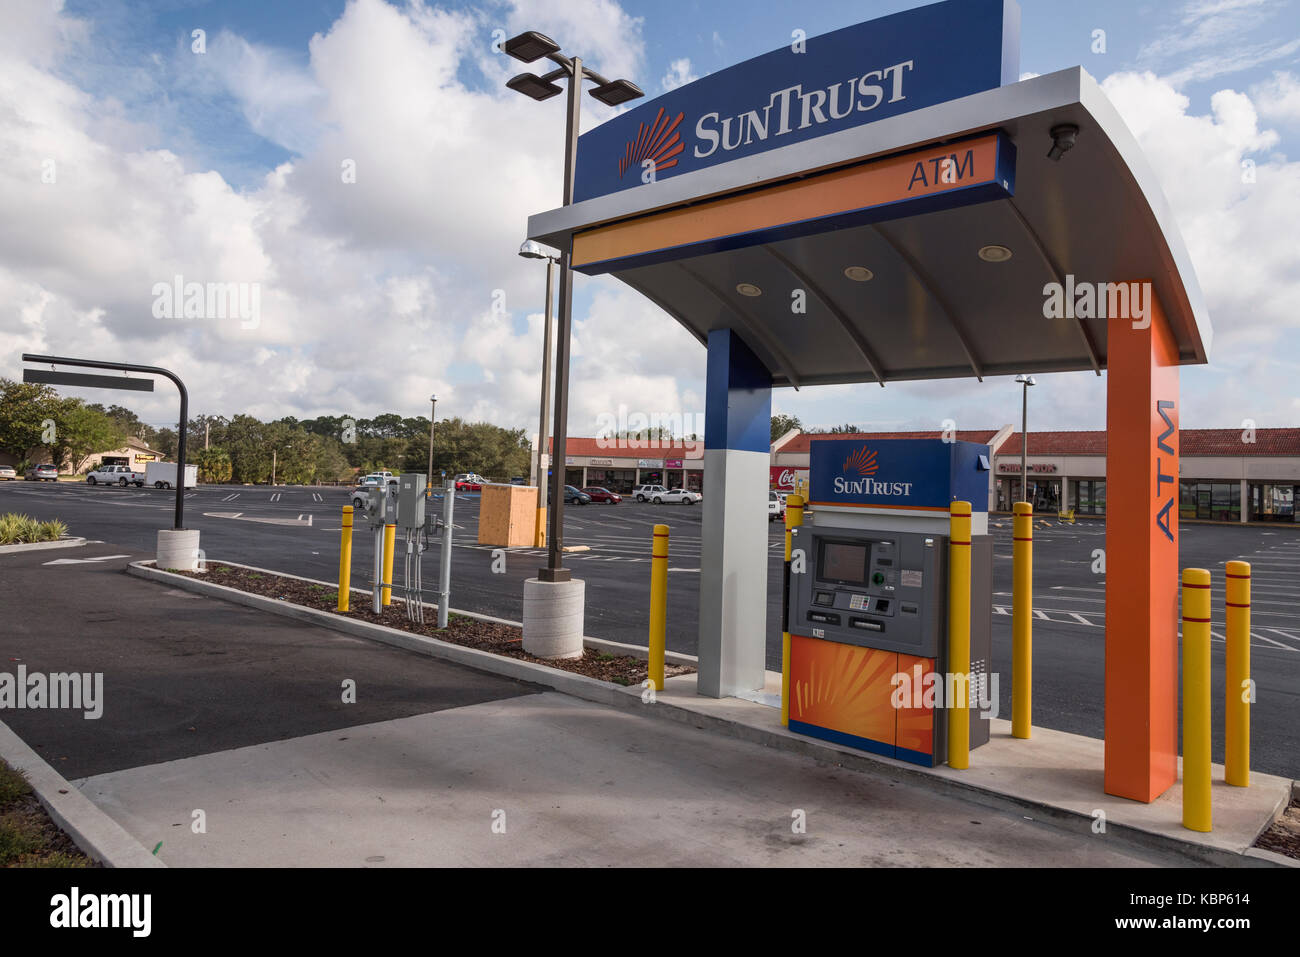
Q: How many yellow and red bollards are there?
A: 8